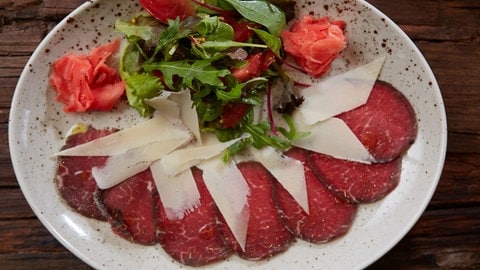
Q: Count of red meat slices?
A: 7